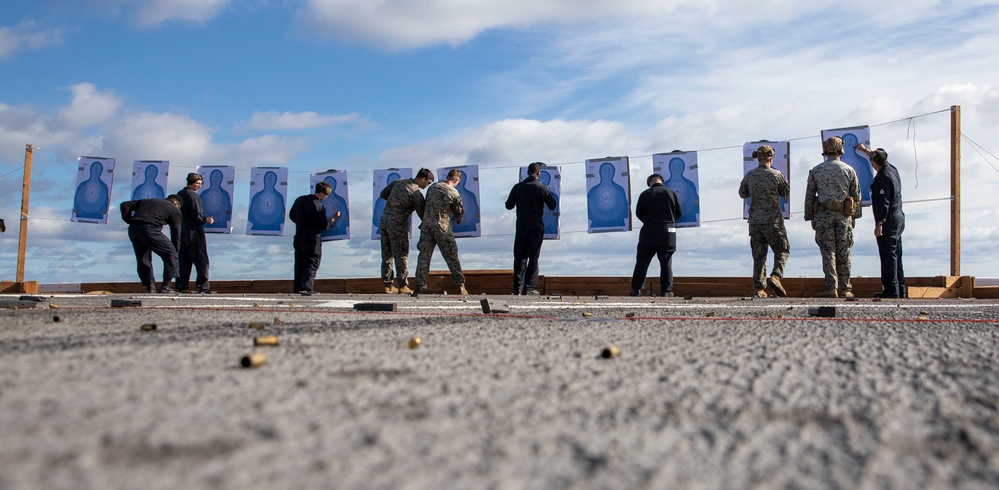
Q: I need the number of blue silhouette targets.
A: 12